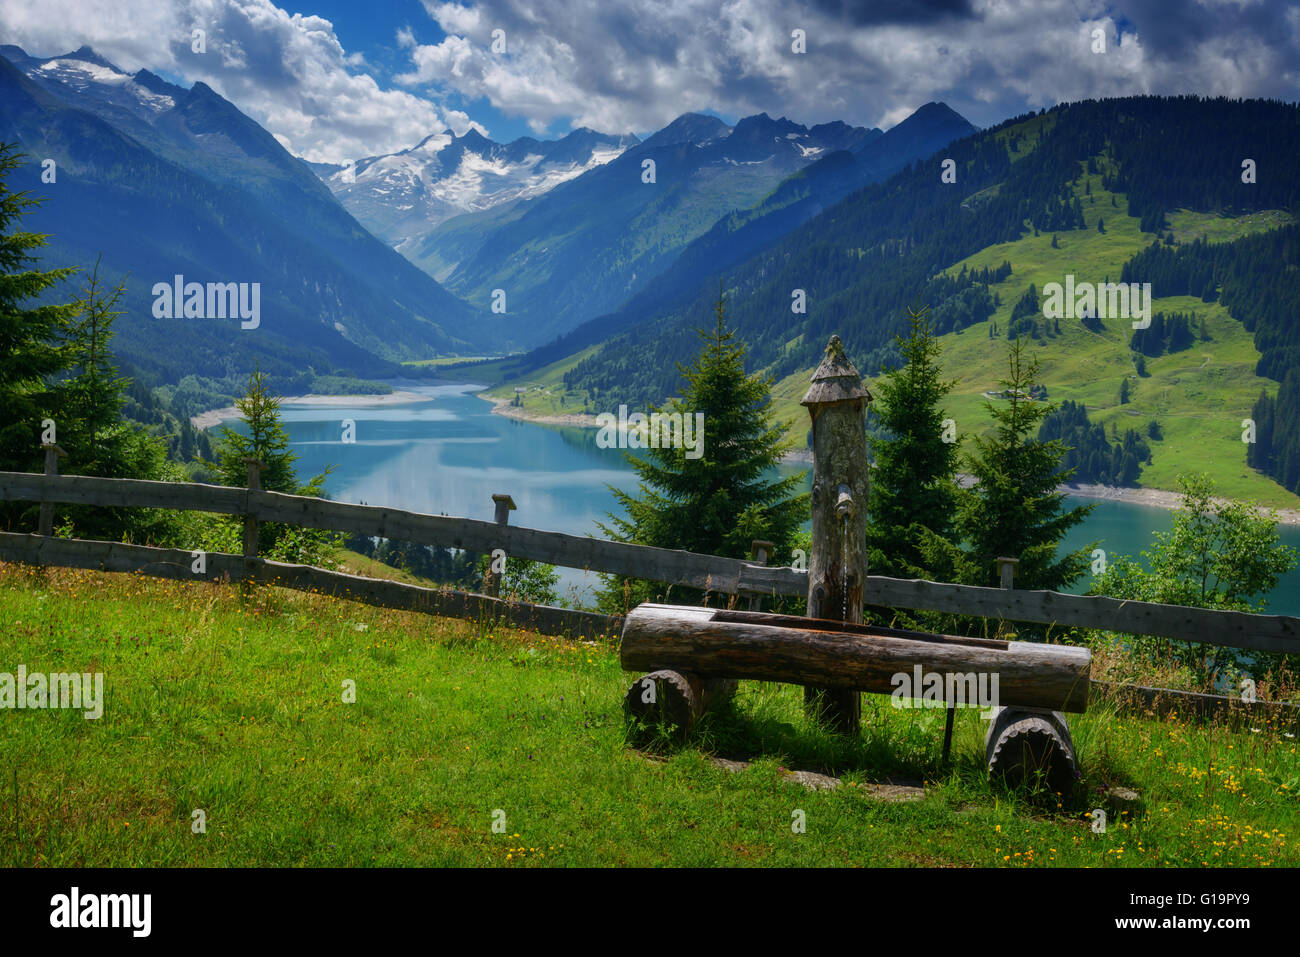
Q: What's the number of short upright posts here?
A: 5